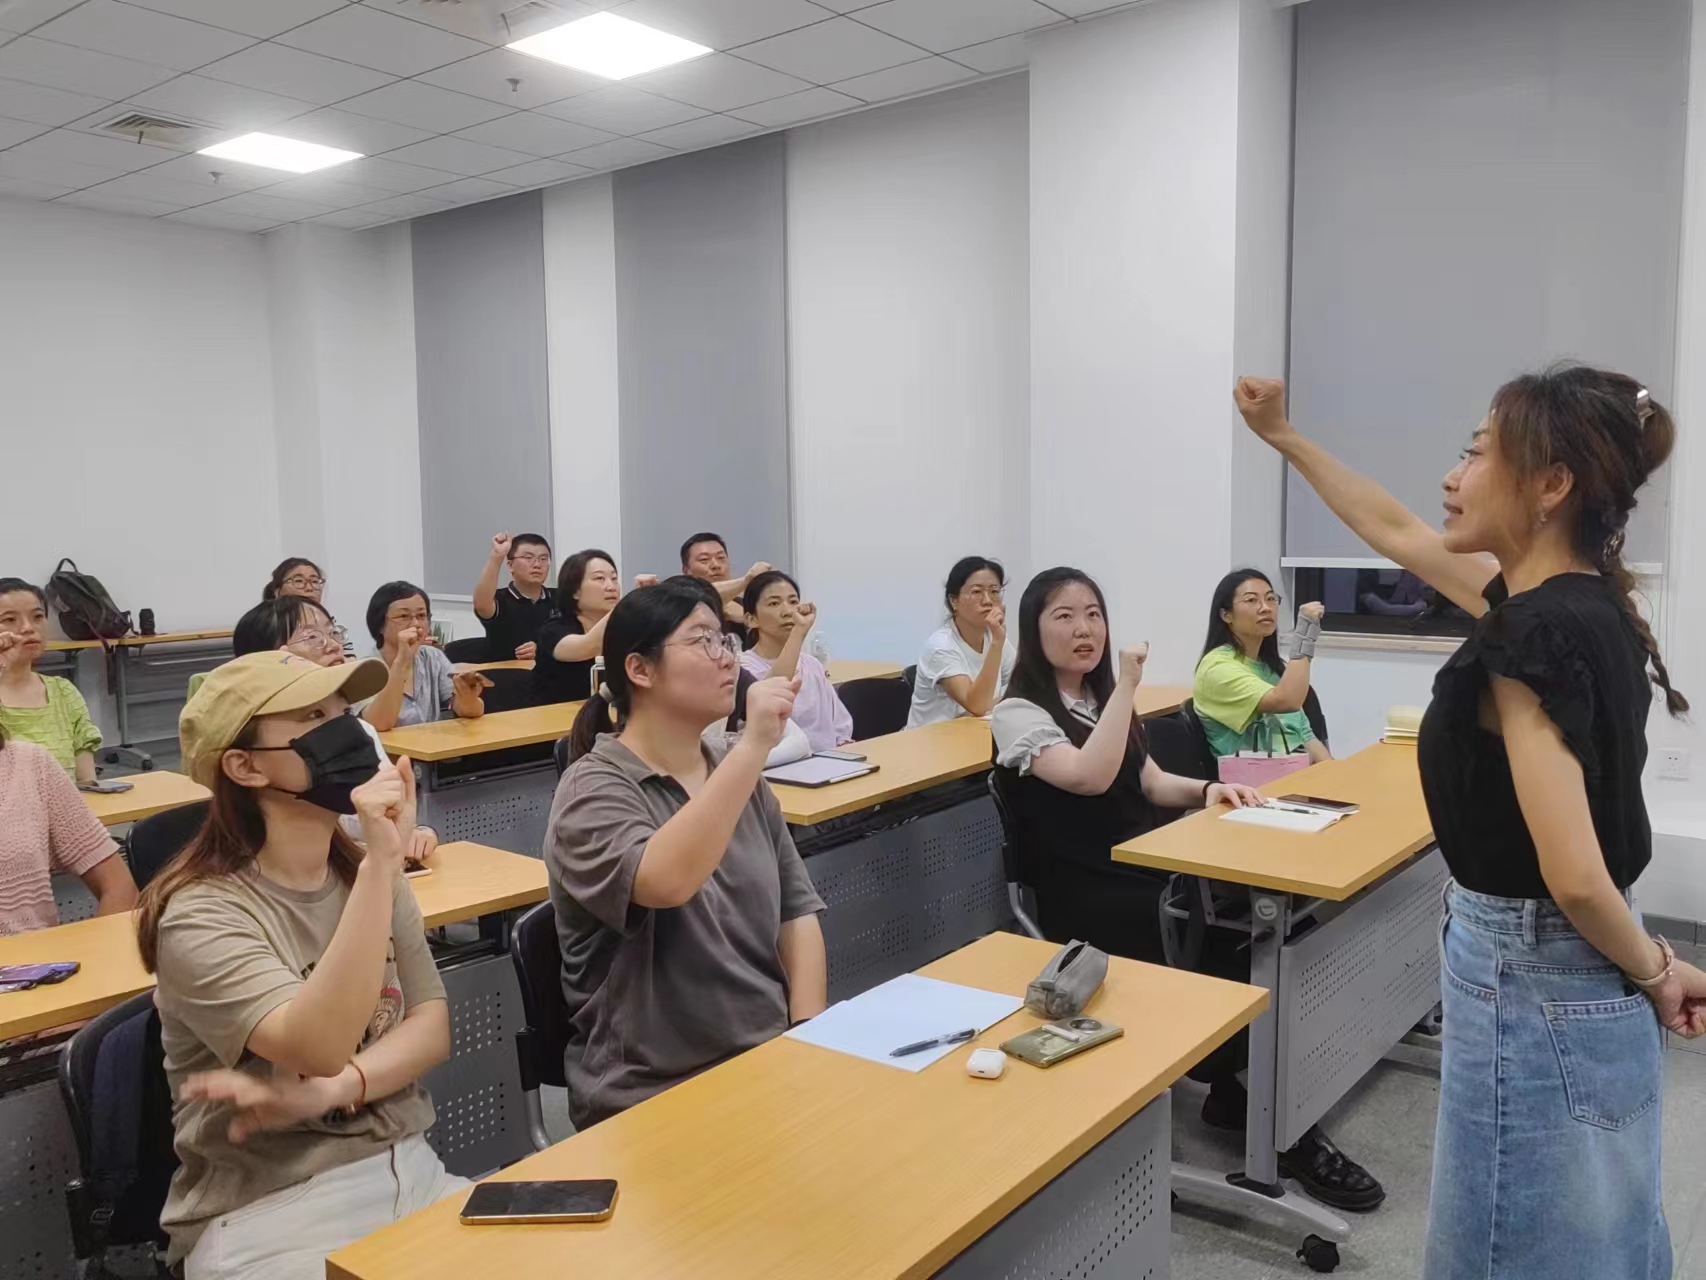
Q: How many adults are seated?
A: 15